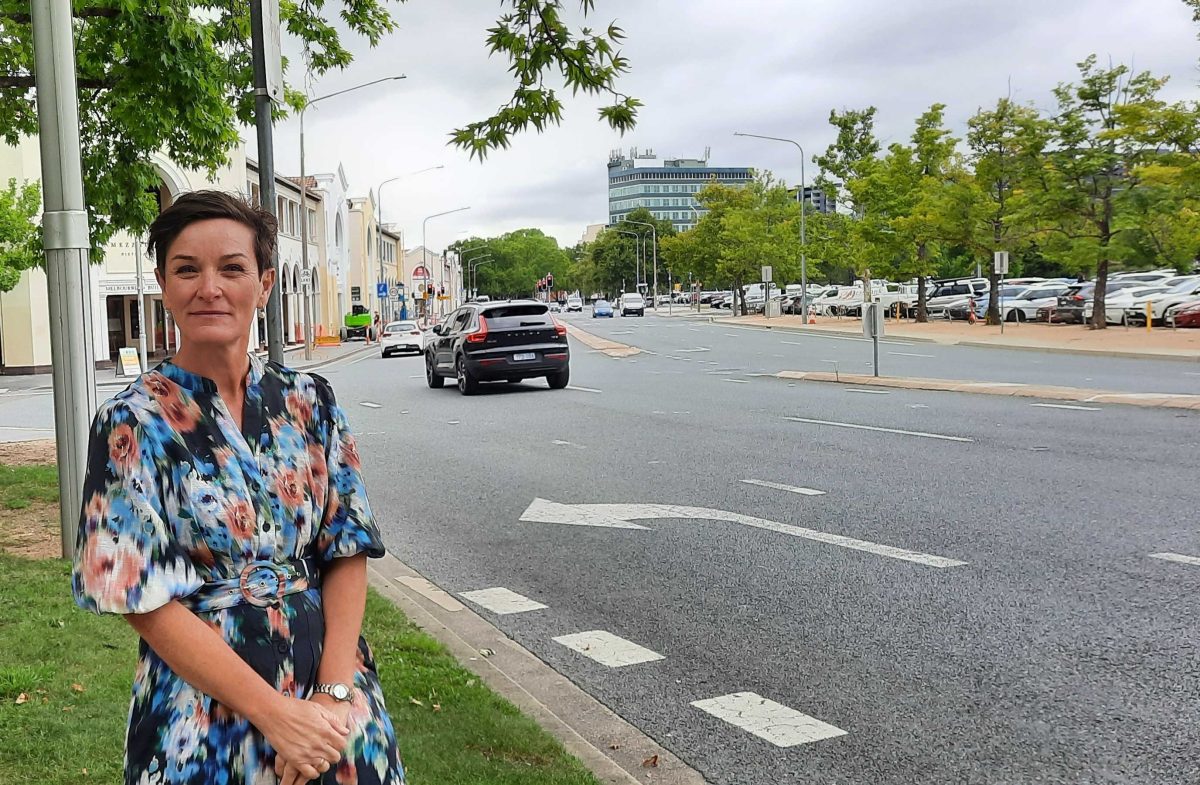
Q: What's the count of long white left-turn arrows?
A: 1